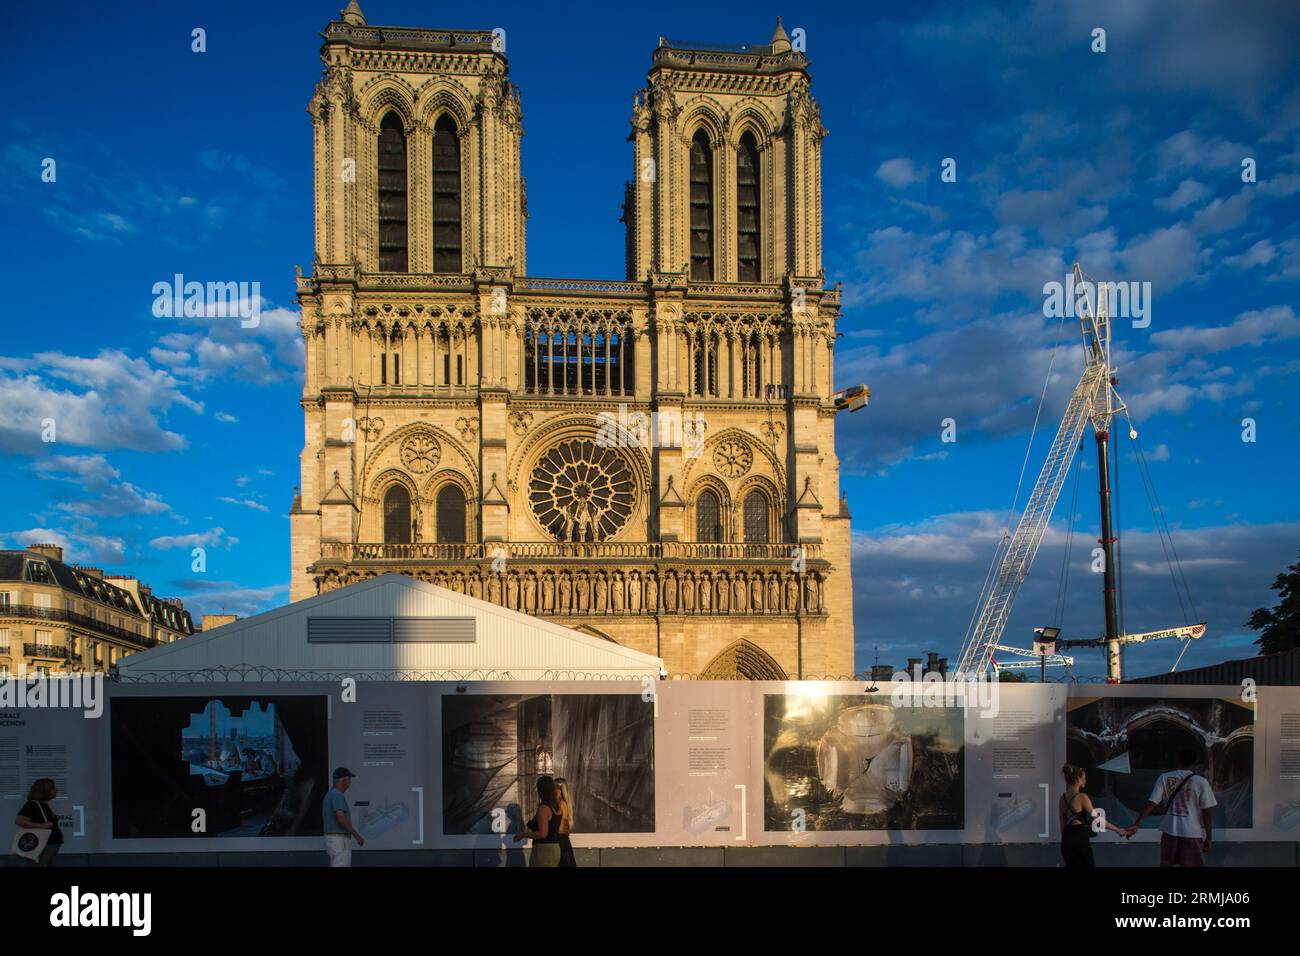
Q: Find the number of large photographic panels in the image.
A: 4